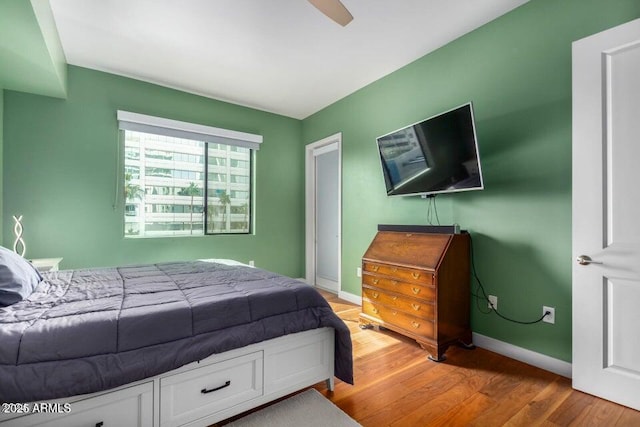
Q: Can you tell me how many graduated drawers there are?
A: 4